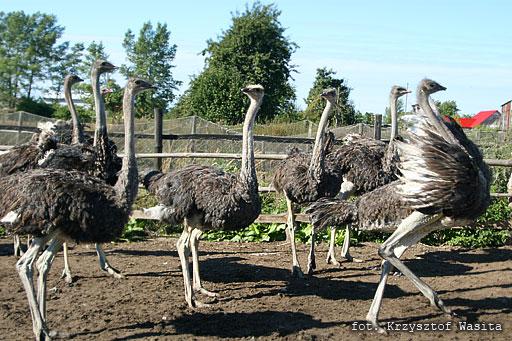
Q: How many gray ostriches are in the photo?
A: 7